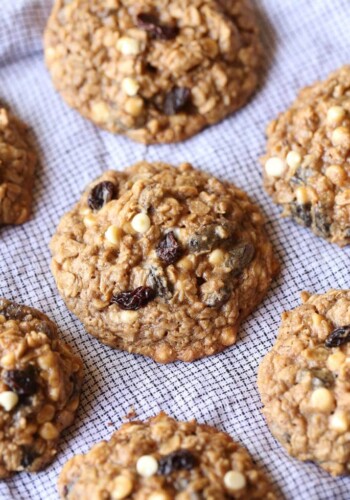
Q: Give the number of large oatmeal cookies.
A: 7